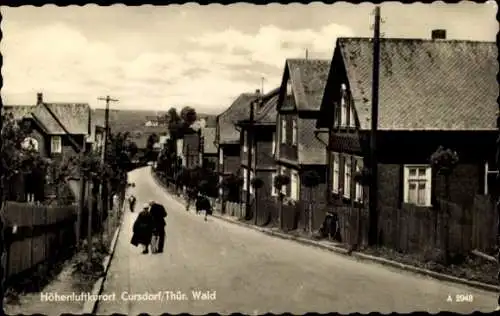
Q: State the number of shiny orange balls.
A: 0